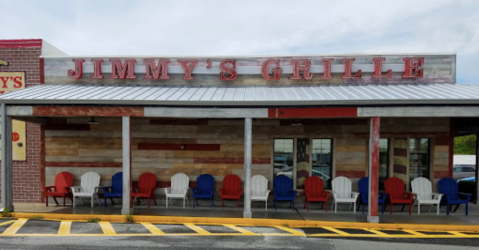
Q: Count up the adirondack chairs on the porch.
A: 15